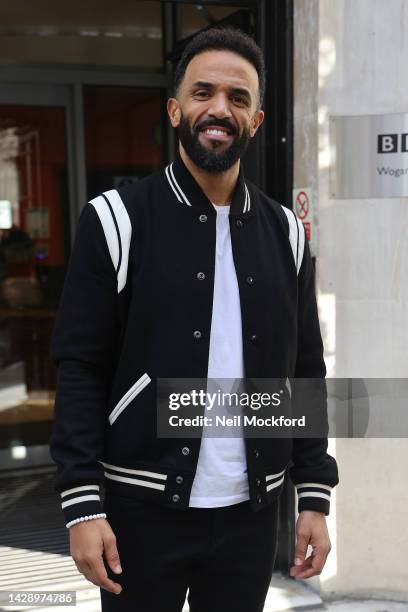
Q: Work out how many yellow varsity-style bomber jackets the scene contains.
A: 0